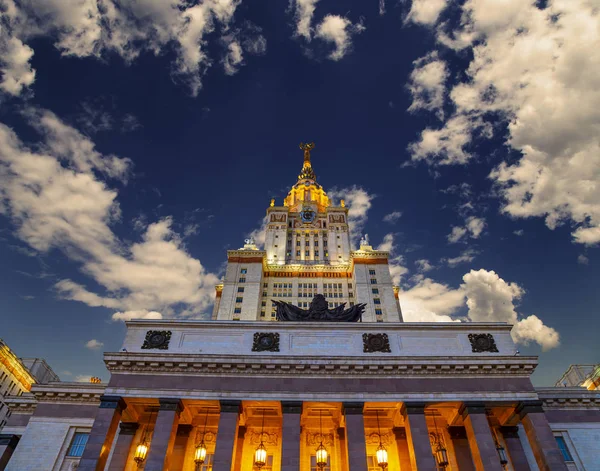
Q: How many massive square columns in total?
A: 8